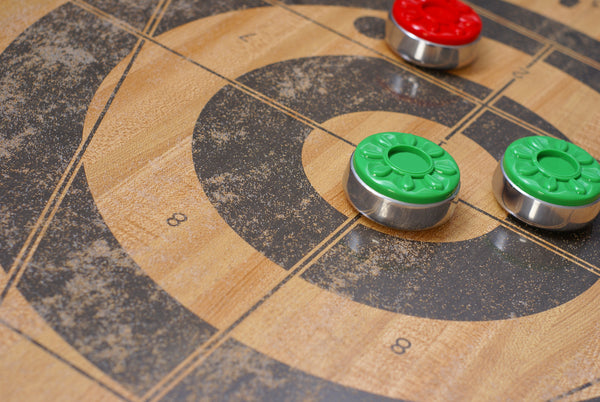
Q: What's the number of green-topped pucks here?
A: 2